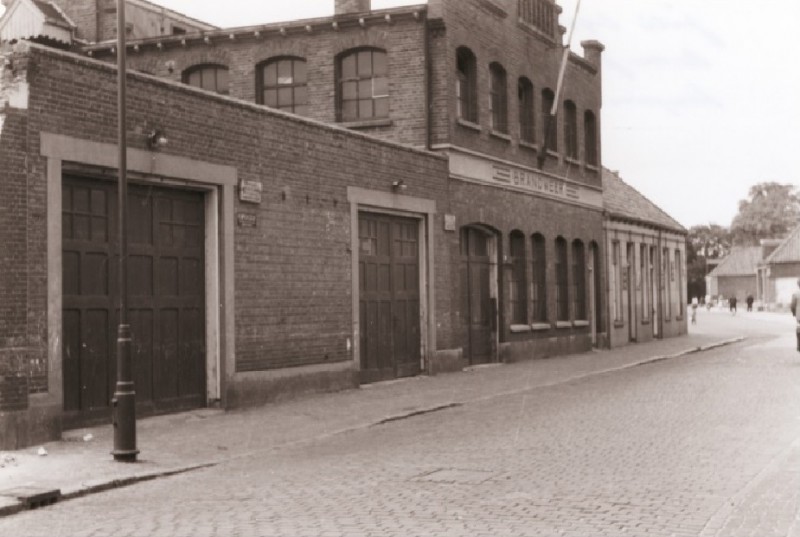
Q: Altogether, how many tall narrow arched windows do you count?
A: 10